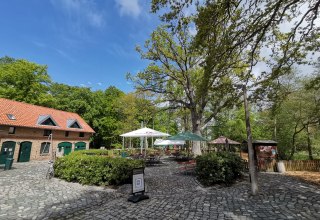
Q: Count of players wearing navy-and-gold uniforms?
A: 0